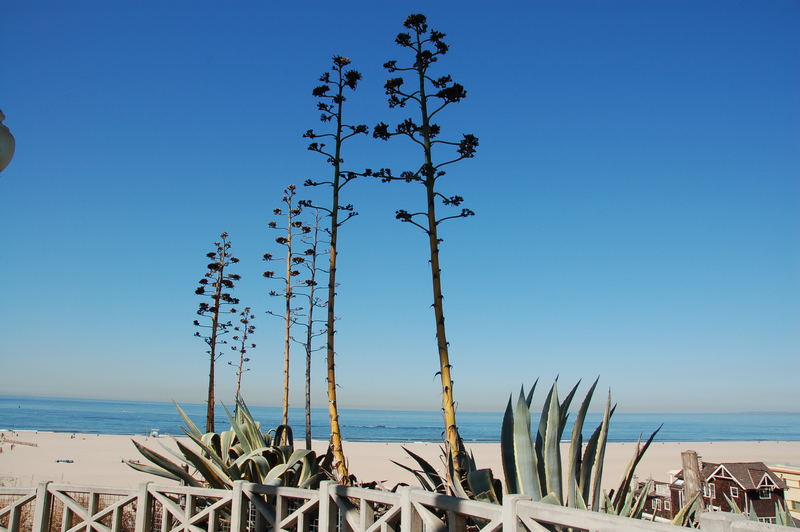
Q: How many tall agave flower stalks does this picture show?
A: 6